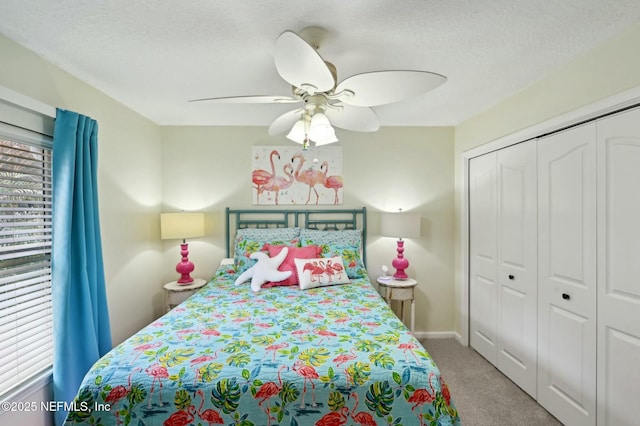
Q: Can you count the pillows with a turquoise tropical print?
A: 2